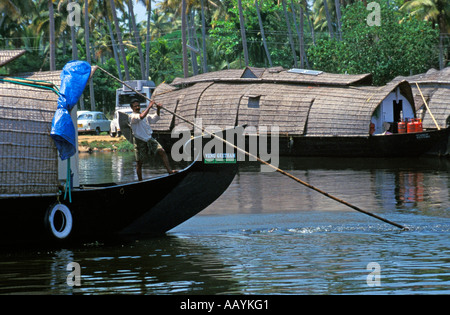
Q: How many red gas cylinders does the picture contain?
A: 3